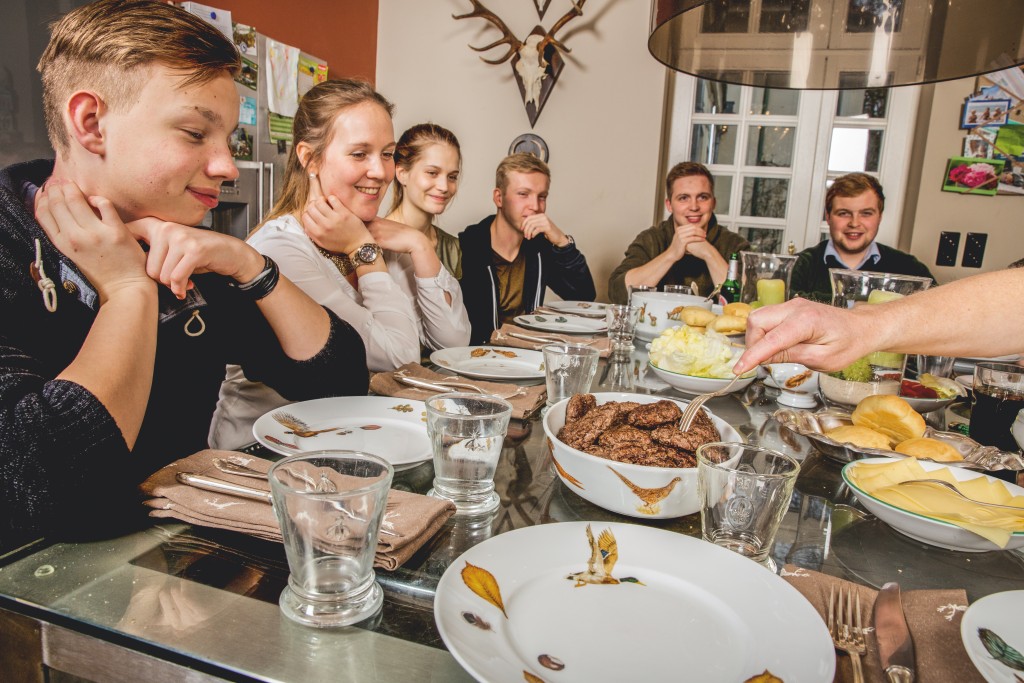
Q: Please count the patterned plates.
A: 6